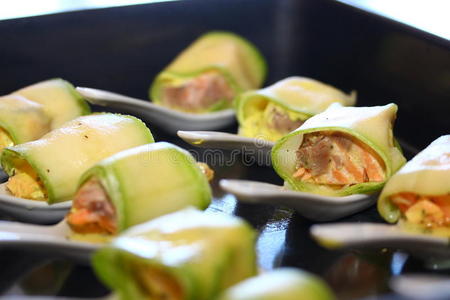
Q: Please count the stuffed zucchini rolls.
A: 9